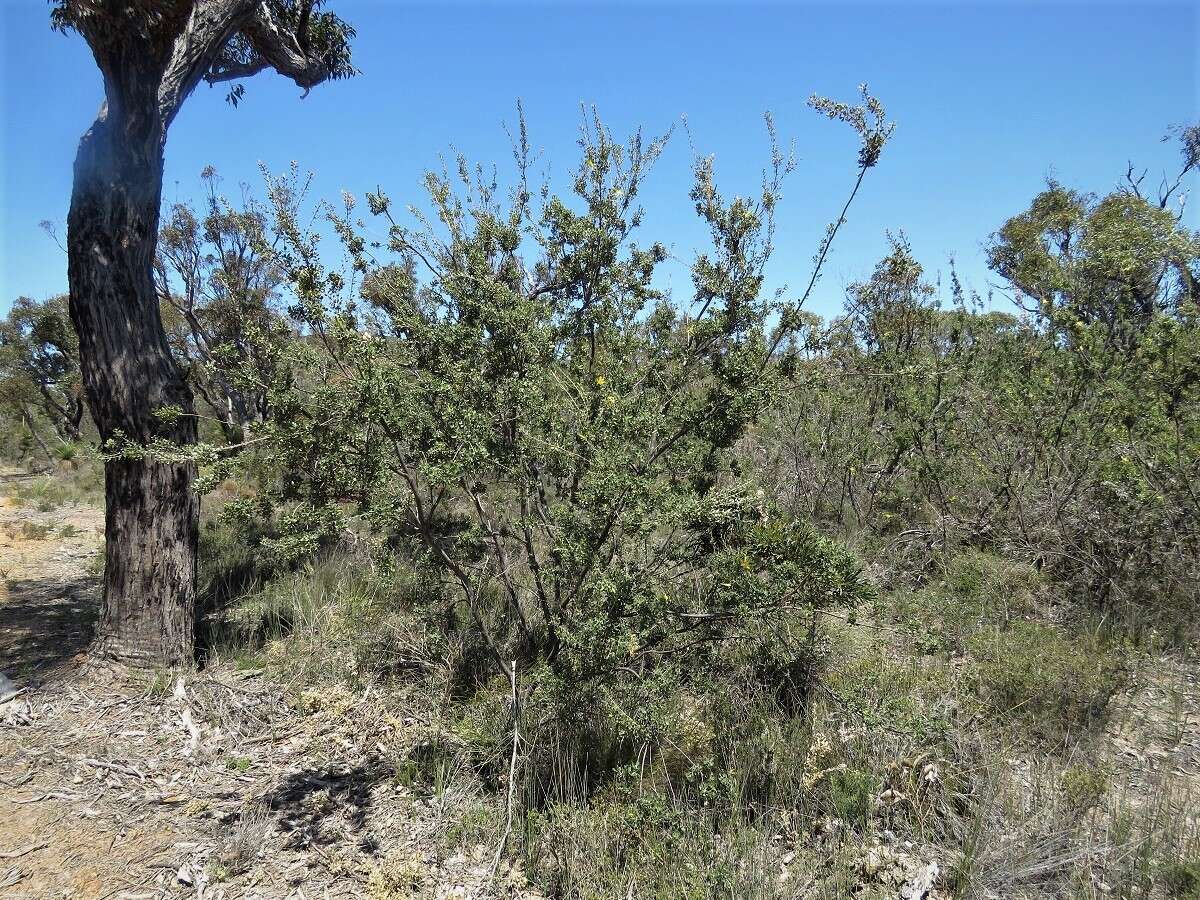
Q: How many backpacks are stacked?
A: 0